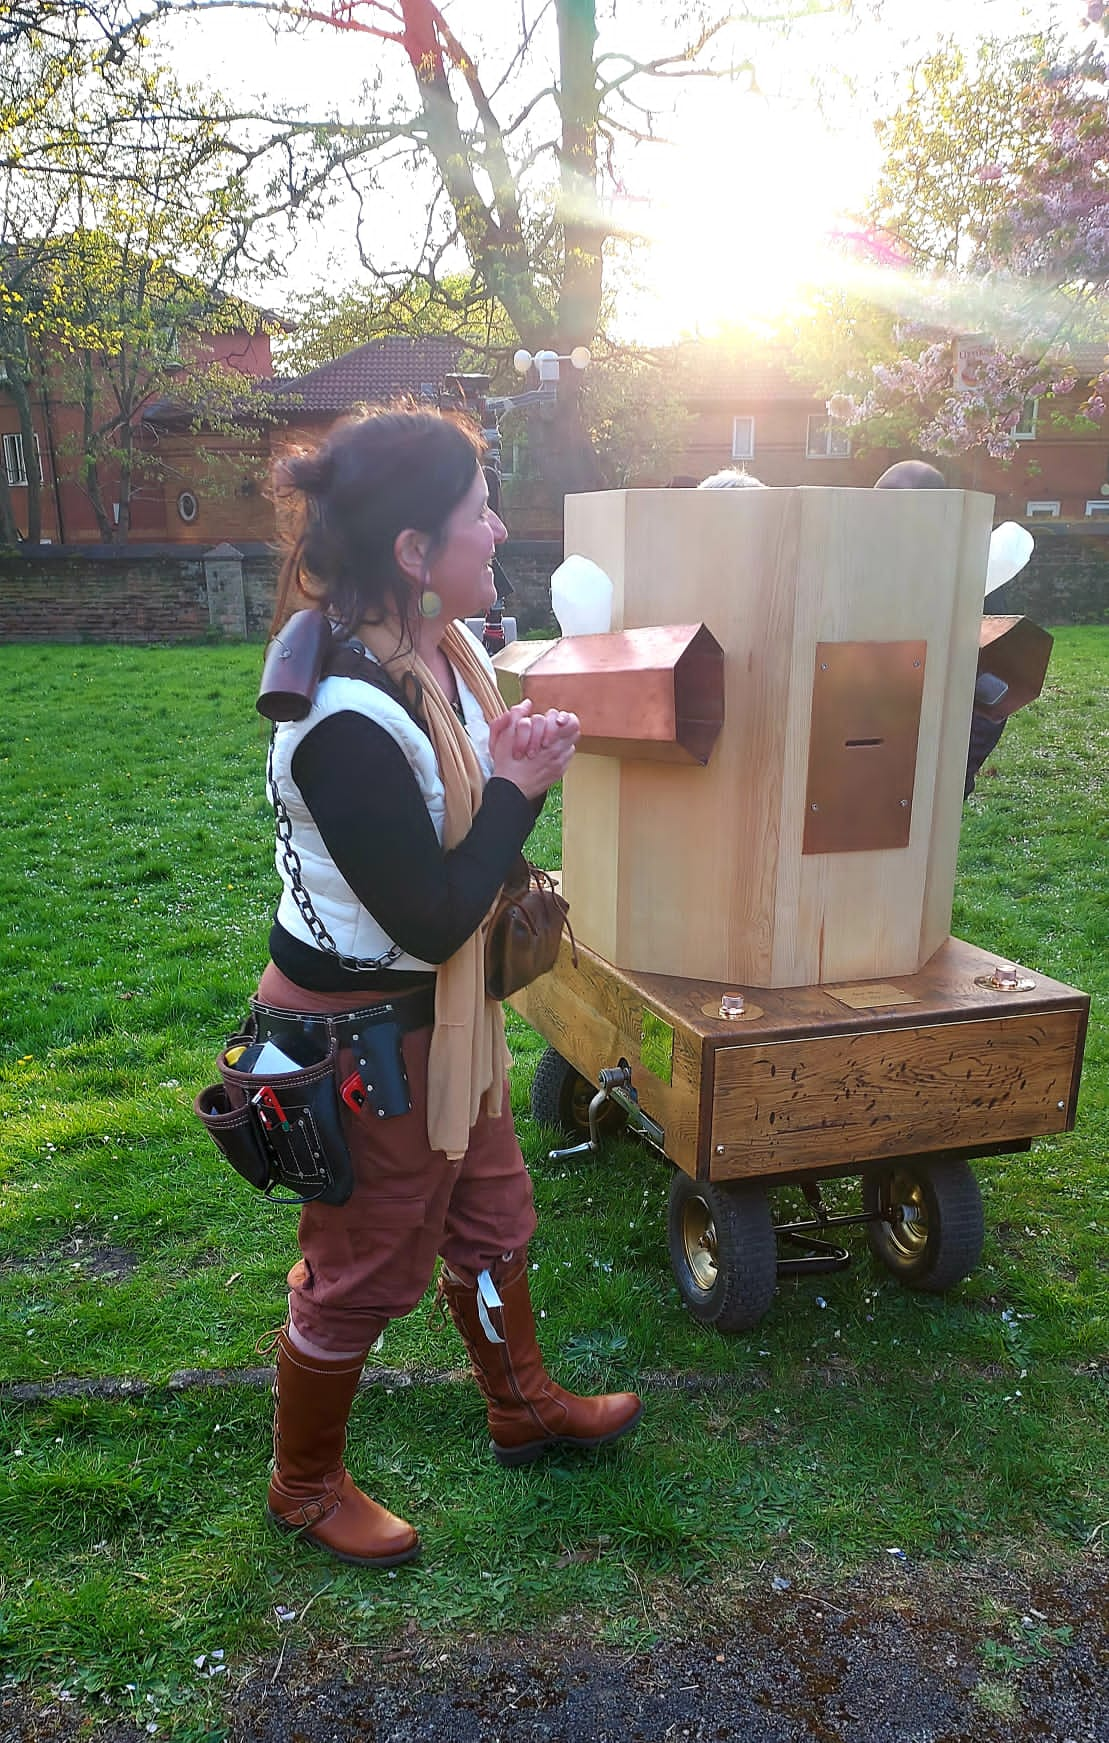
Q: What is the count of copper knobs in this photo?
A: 2